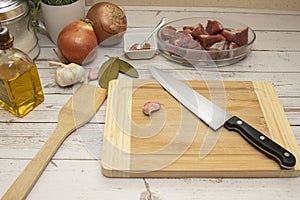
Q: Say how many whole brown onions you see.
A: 2